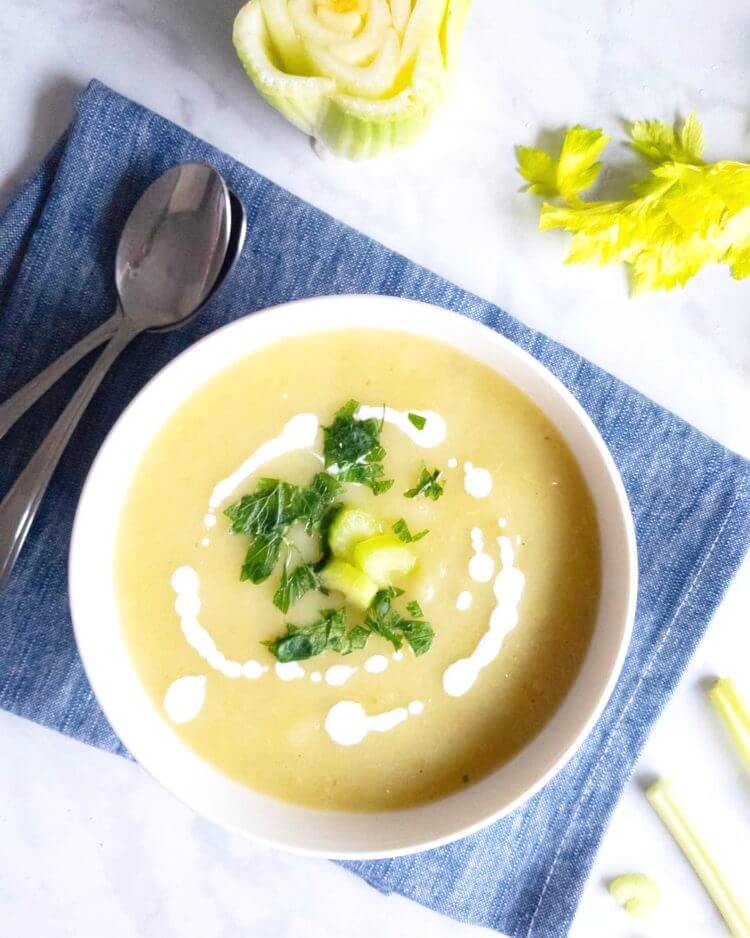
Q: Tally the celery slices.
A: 4